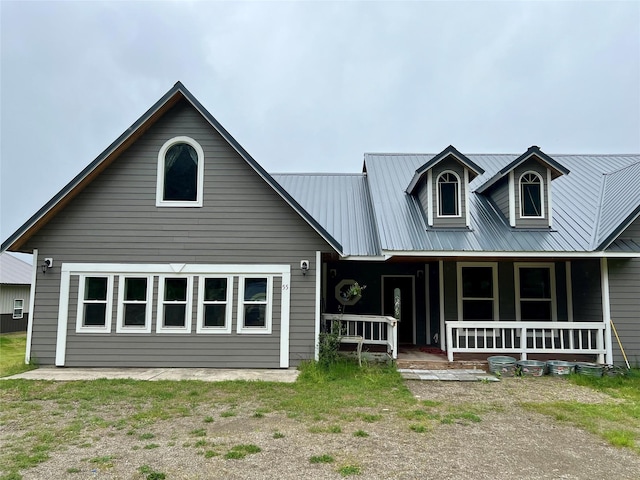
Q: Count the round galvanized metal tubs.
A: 4